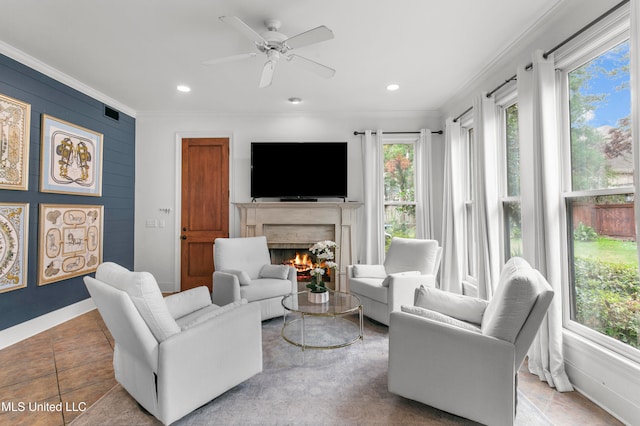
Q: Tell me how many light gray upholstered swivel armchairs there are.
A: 4